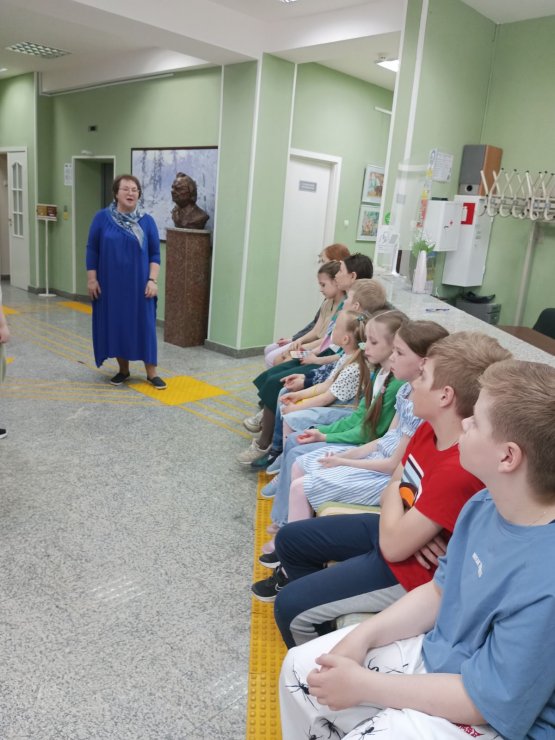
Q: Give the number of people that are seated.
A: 9